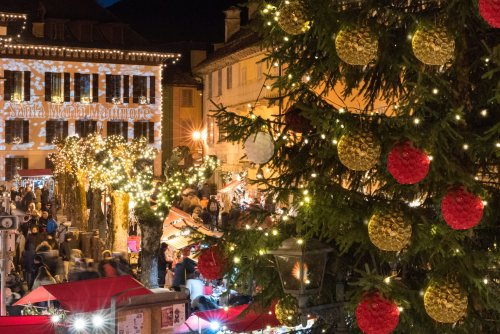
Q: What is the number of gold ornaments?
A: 7